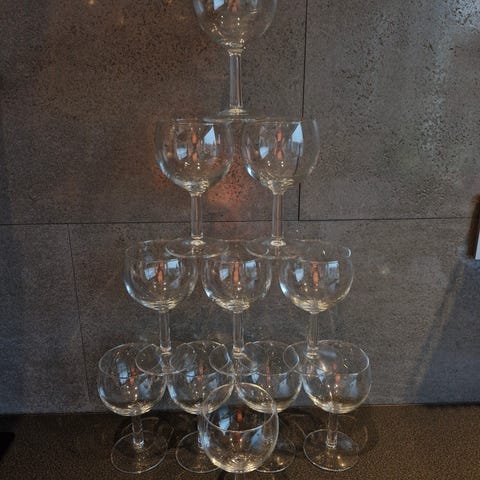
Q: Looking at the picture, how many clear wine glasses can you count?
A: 11